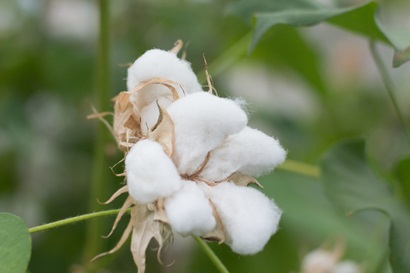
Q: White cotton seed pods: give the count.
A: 6